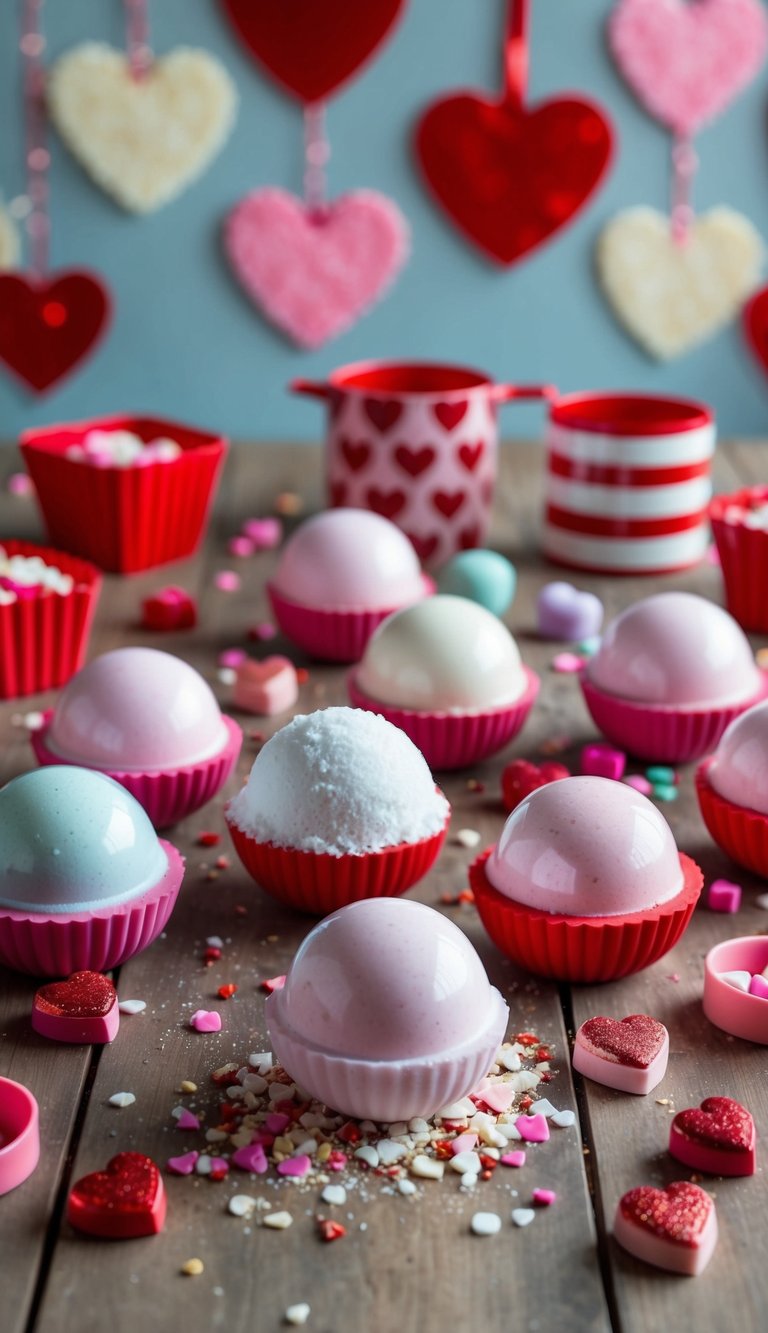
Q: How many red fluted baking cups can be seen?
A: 6